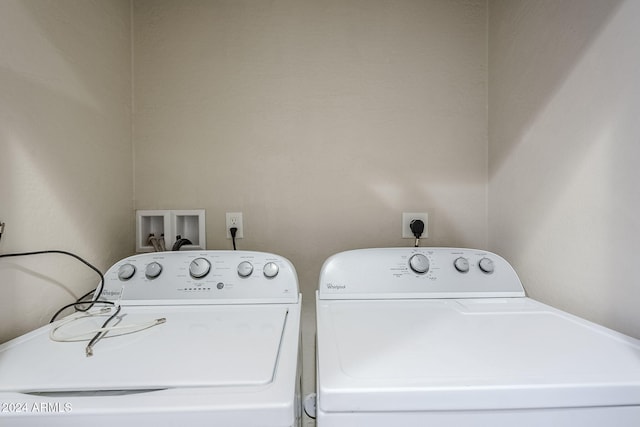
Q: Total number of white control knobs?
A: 8